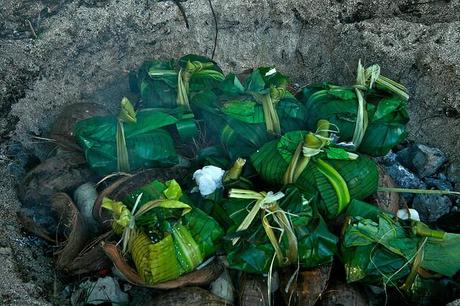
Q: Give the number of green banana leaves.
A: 8